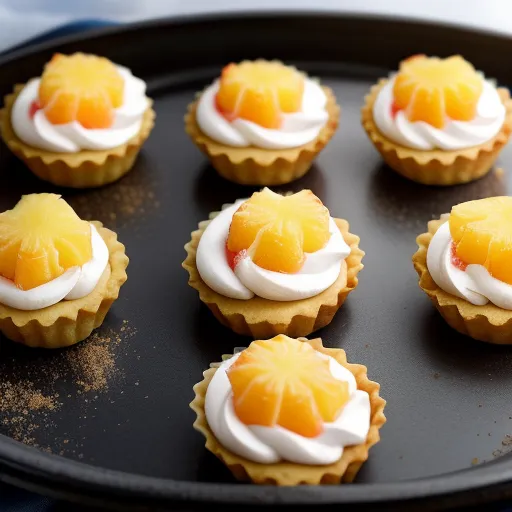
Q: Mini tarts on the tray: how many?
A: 7